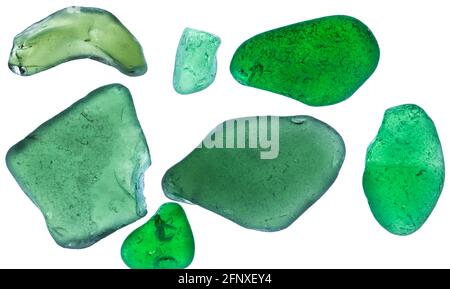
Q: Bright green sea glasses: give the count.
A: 3